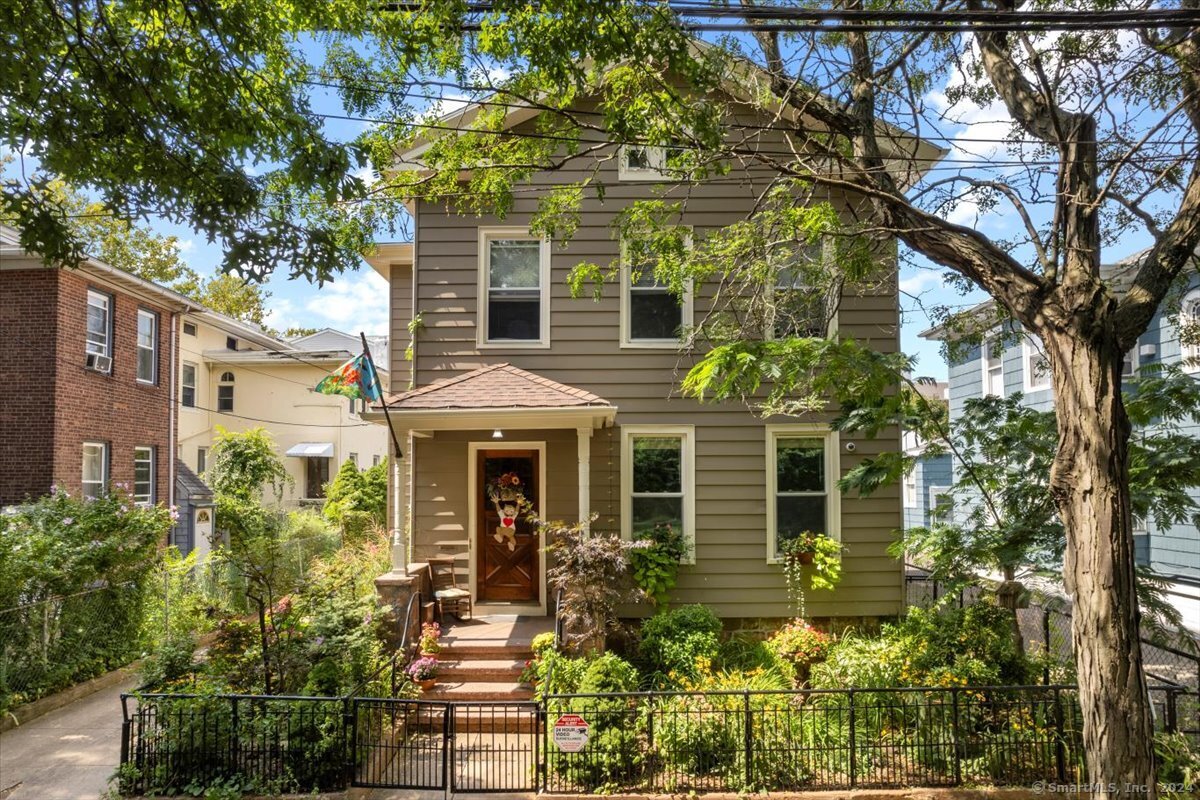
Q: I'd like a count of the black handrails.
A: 2